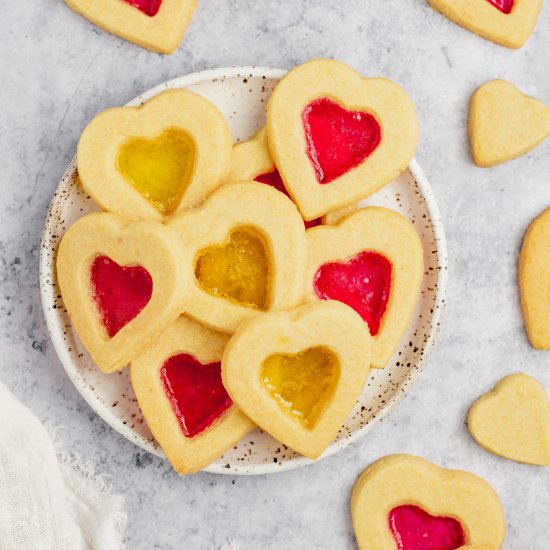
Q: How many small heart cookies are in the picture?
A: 2